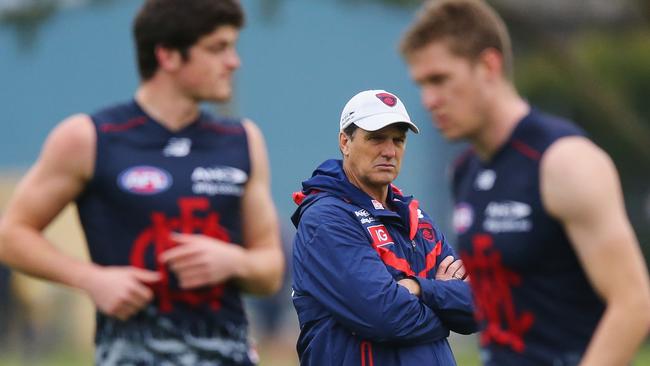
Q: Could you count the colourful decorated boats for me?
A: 0